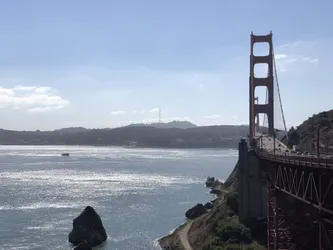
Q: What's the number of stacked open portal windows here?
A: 4